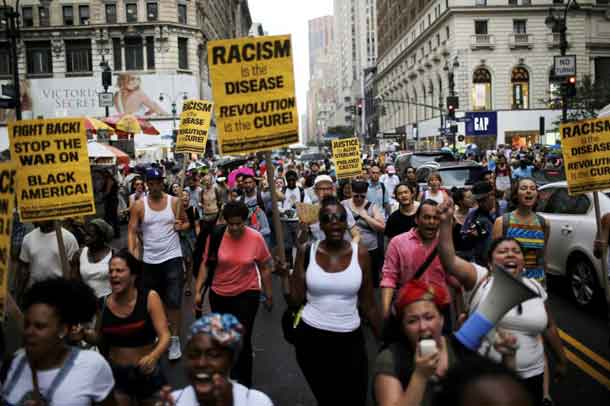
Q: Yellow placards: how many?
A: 6